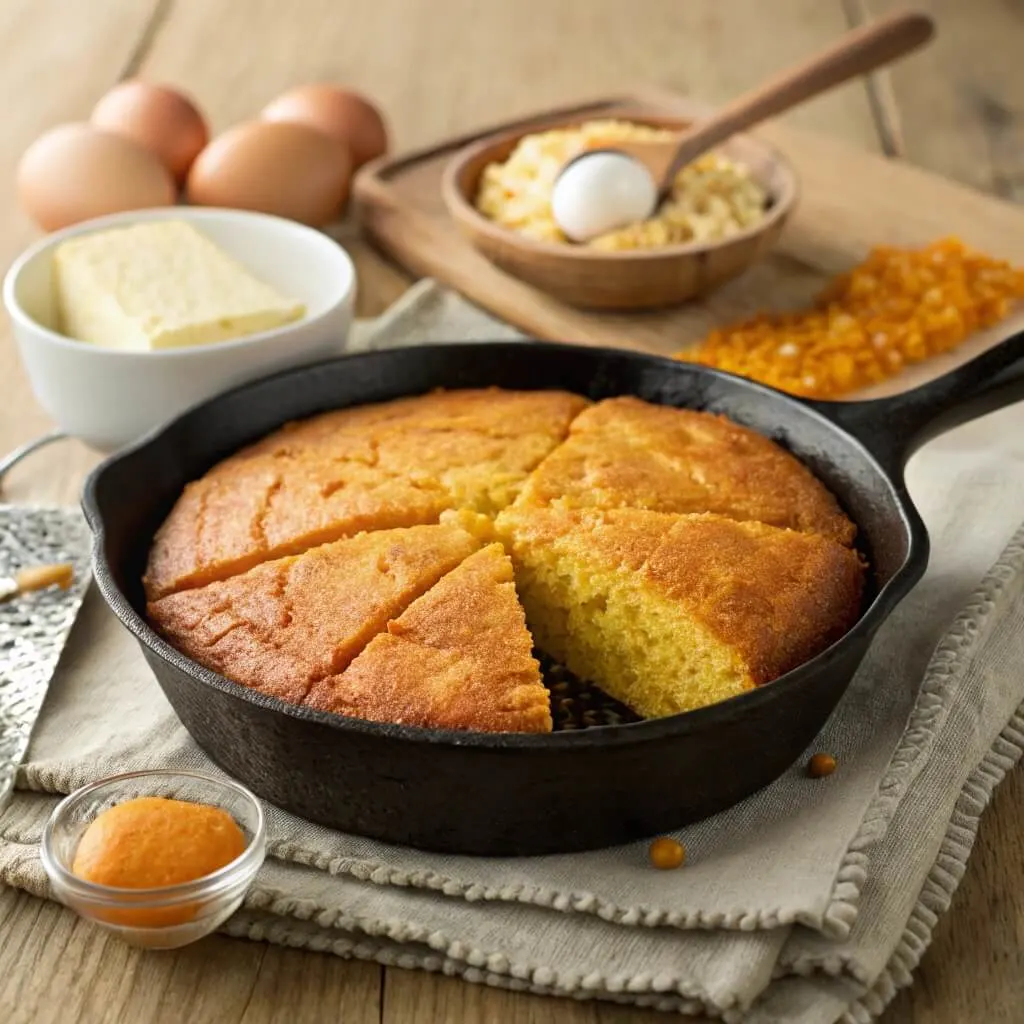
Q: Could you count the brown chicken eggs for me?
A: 4